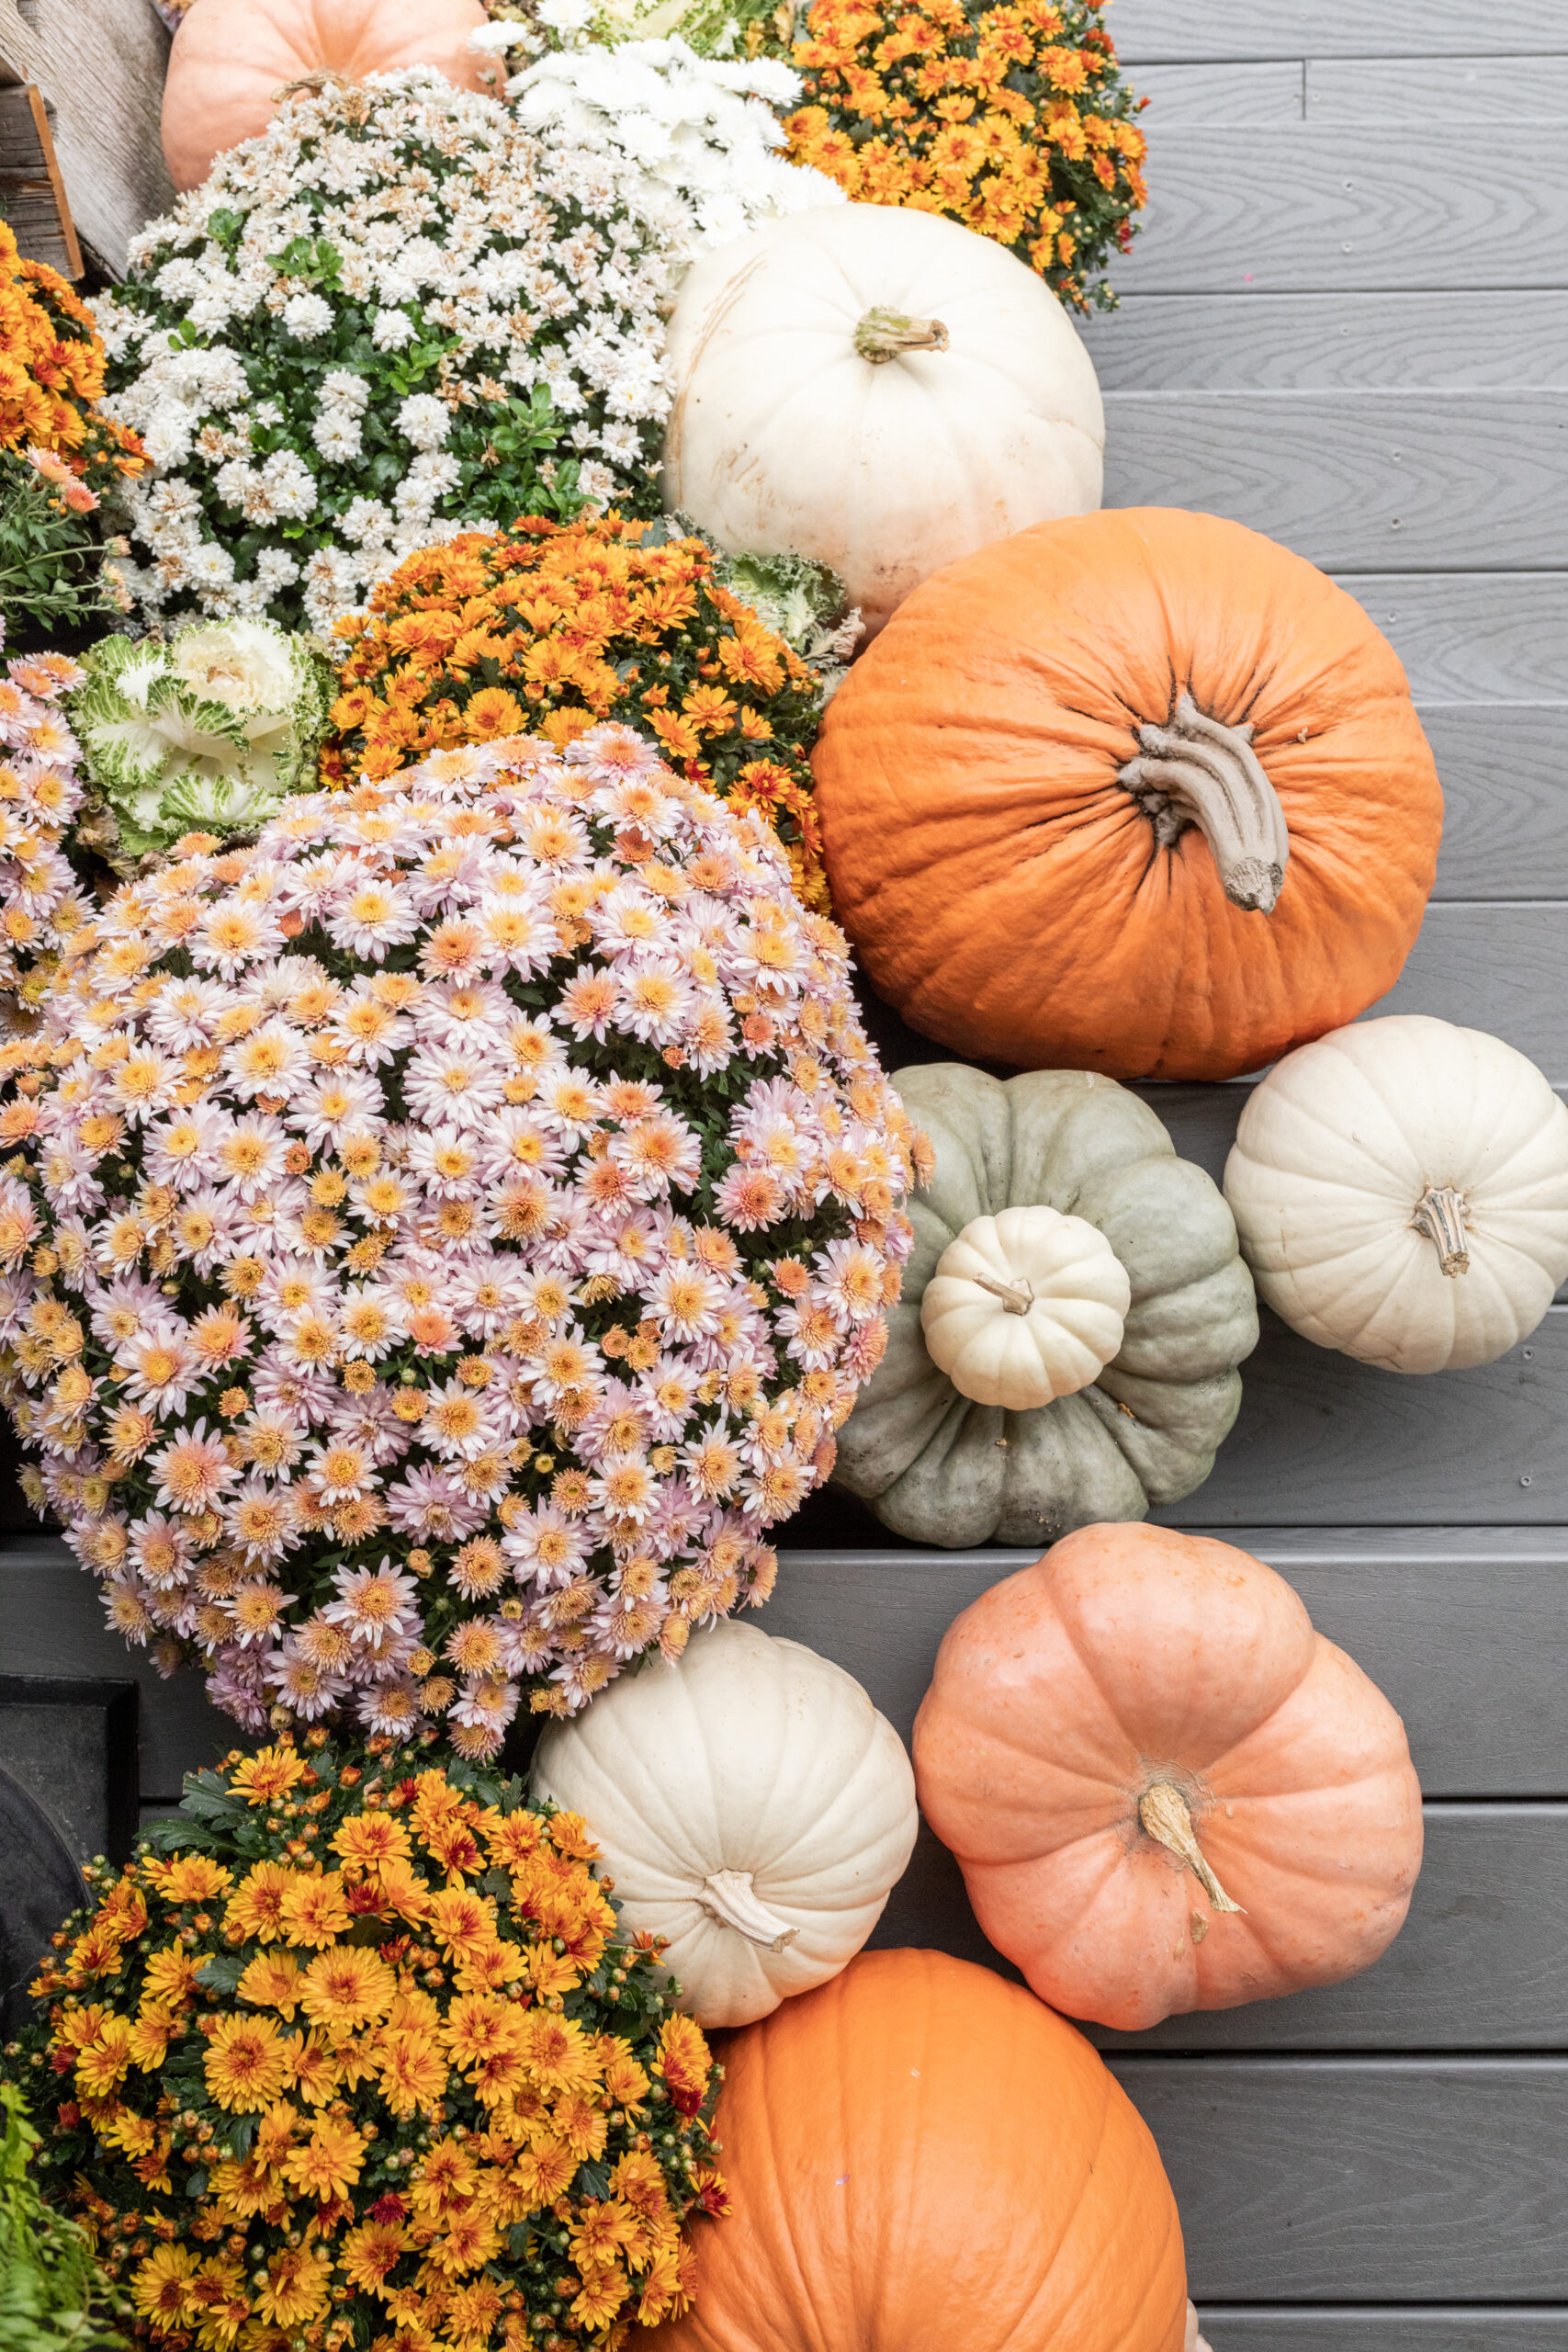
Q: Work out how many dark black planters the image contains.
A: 1